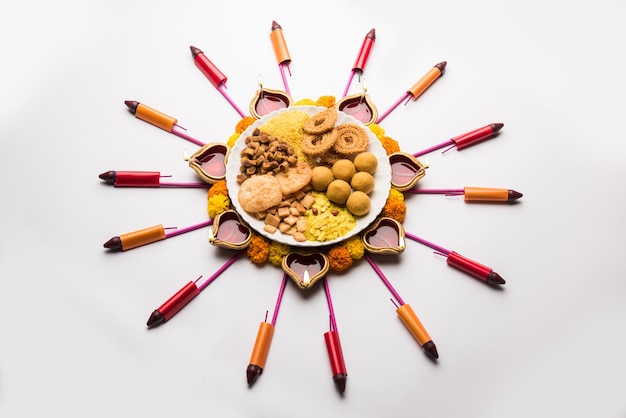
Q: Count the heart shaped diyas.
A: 7